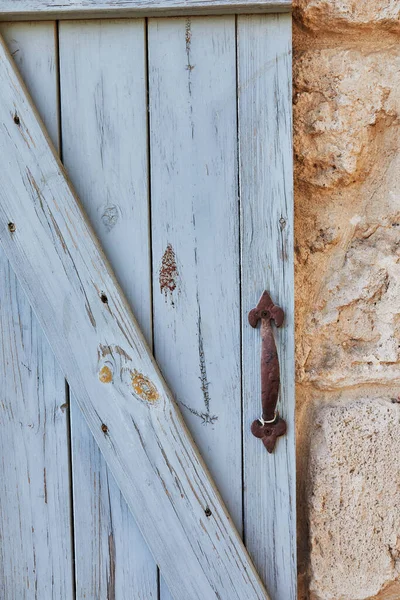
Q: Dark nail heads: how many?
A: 5